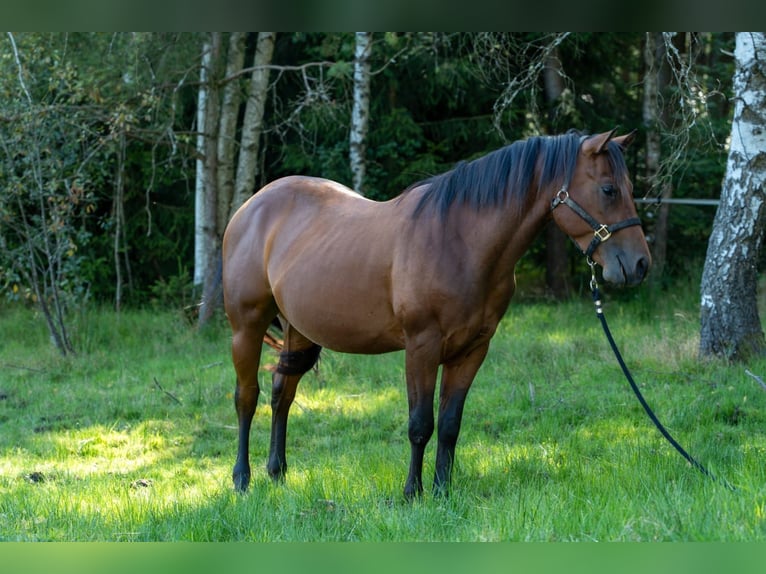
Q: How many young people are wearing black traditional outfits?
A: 0